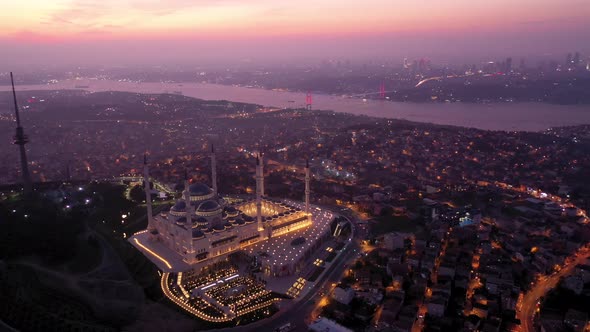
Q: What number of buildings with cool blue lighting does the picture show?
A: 1